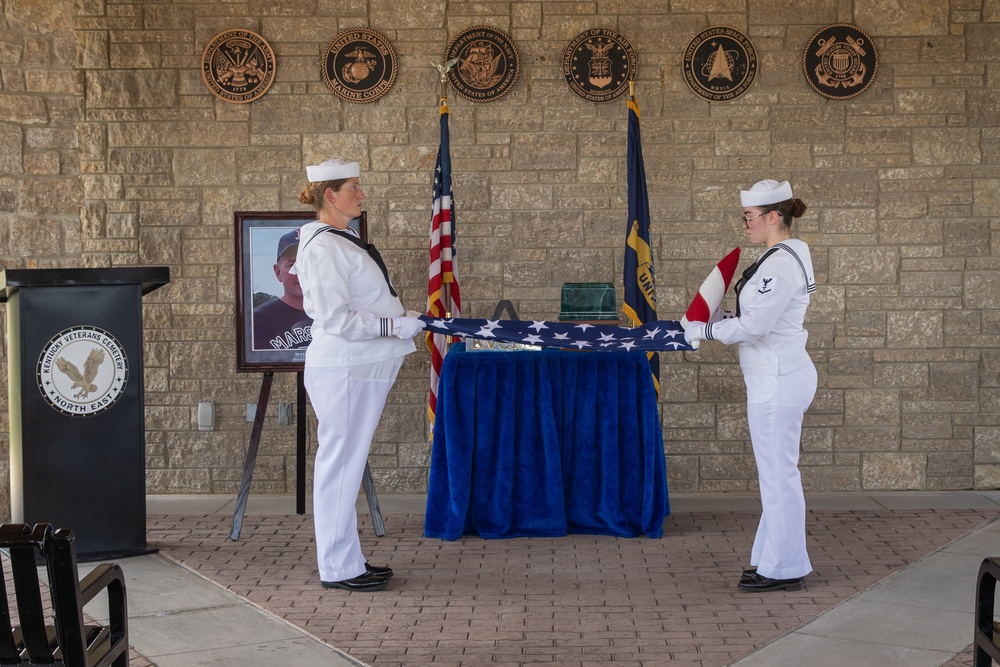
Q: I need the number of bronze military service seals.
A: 6